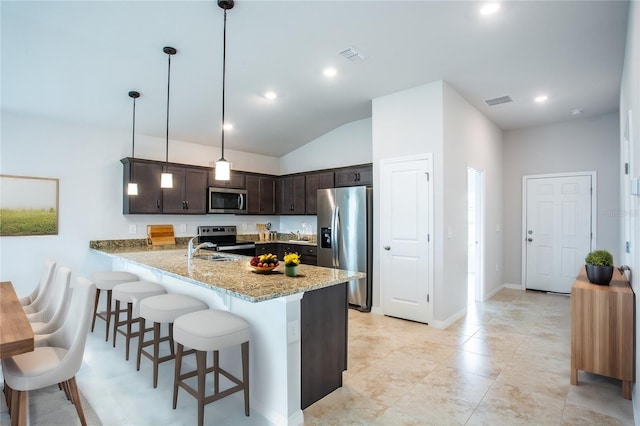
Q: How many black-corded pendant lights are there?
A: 3